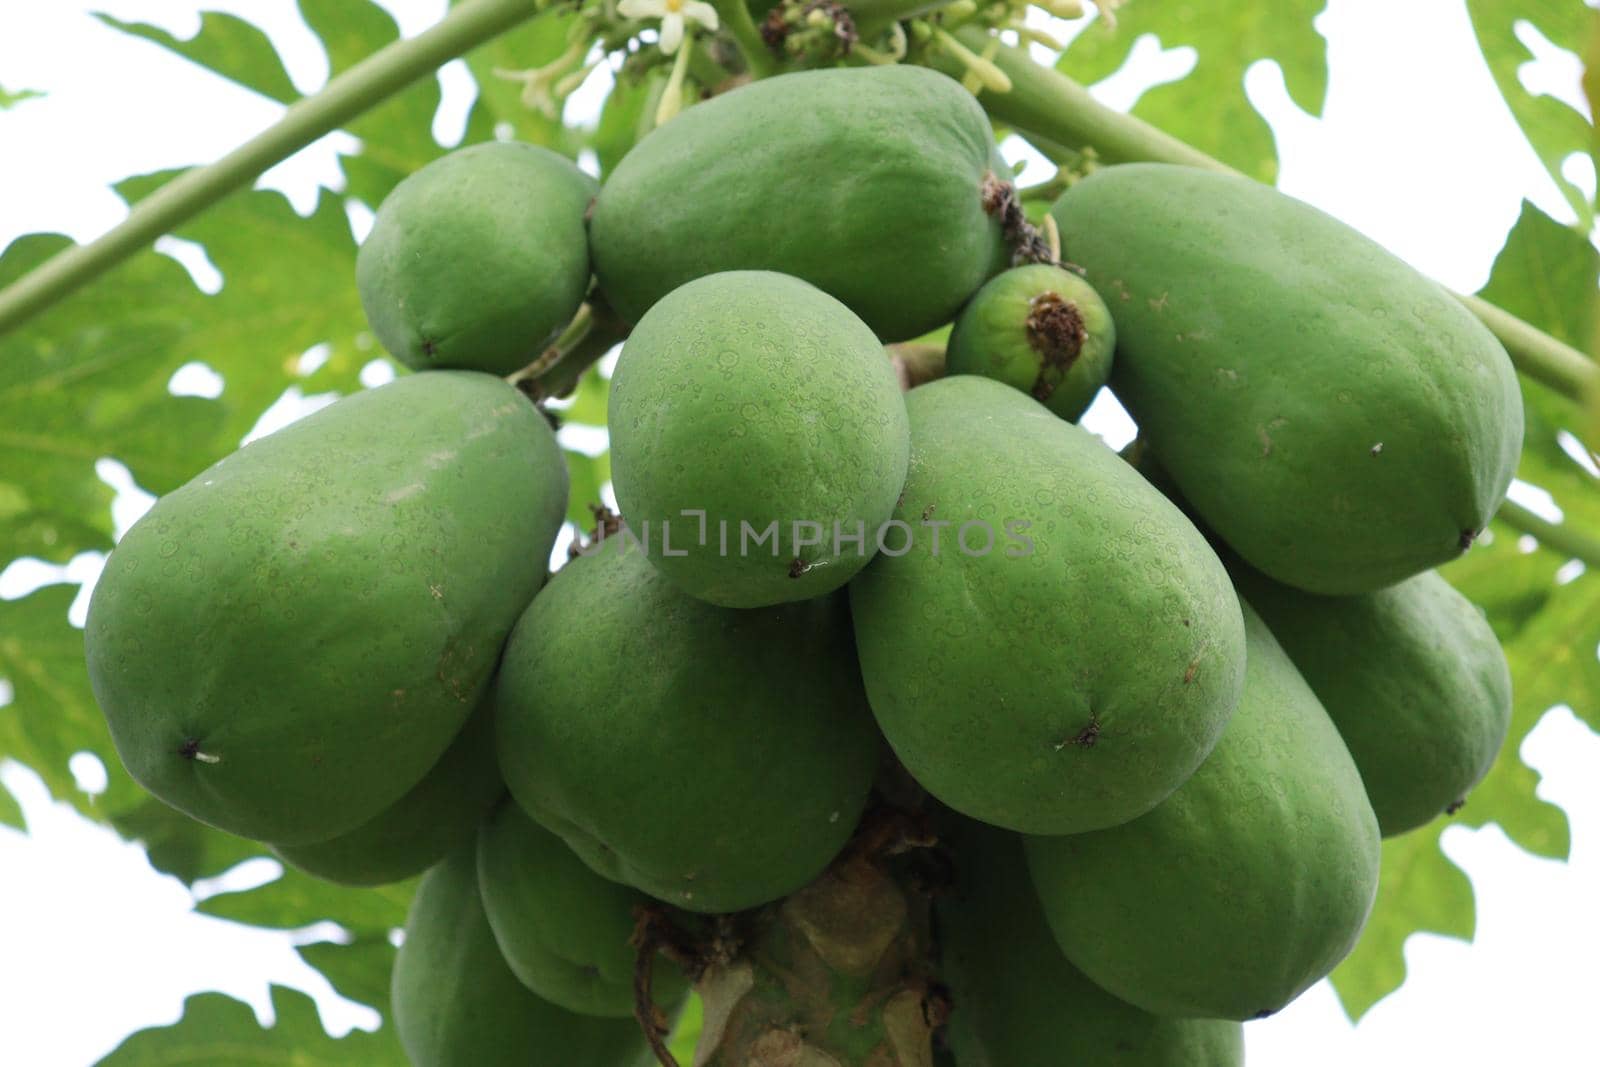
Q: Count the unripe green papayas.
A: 14